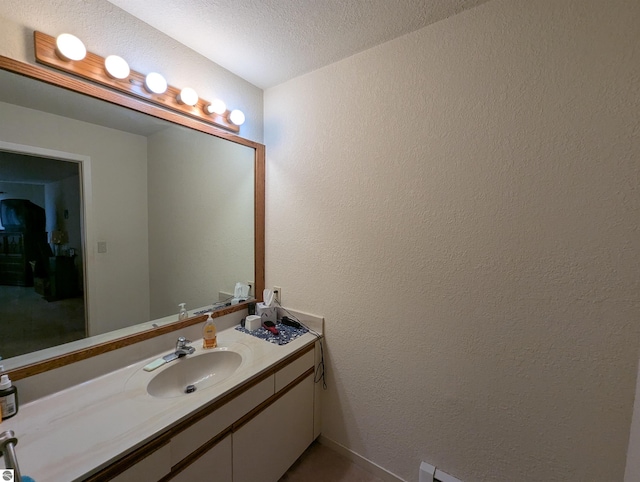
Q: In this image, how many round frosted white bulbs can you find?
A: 6